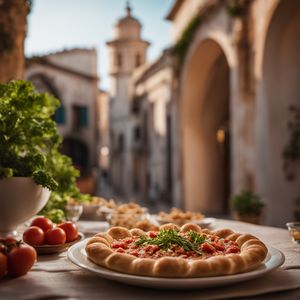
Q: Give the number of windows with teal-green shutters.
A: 2